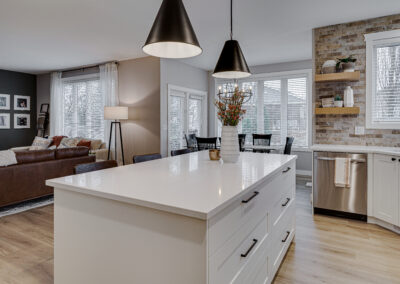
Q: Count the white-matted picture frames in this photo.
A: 4